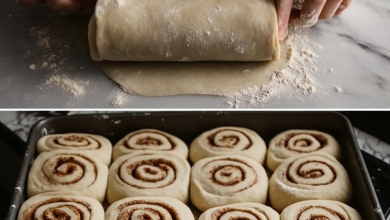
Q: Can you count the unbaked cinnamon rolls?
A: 12